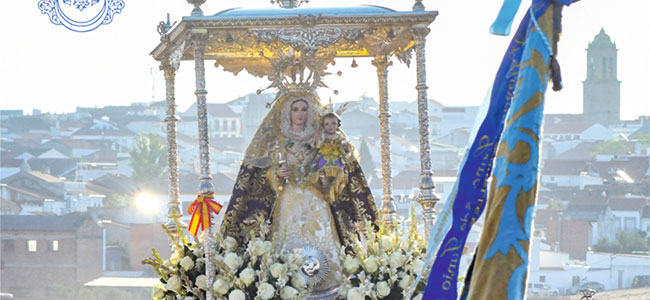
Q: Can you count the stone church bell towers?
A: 1